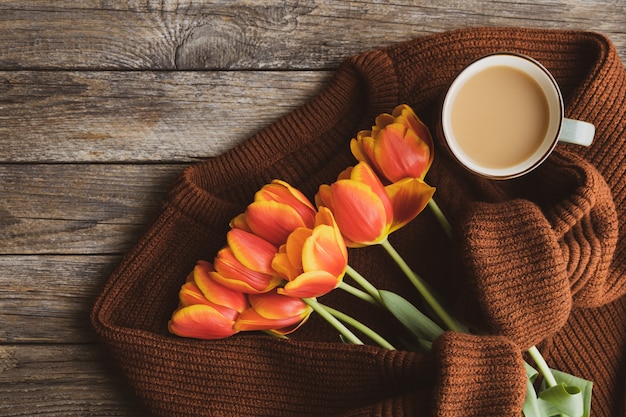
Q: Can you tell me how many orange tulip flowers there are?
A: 7